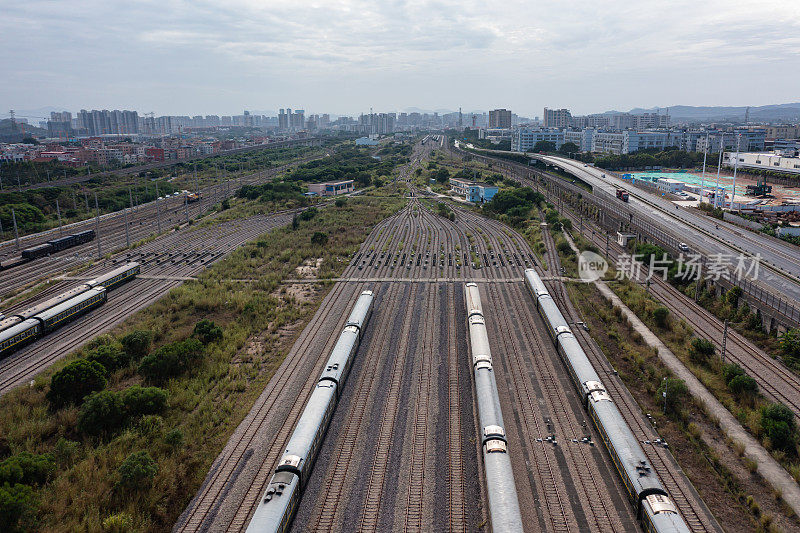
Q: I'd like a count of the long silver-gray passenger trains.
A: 3